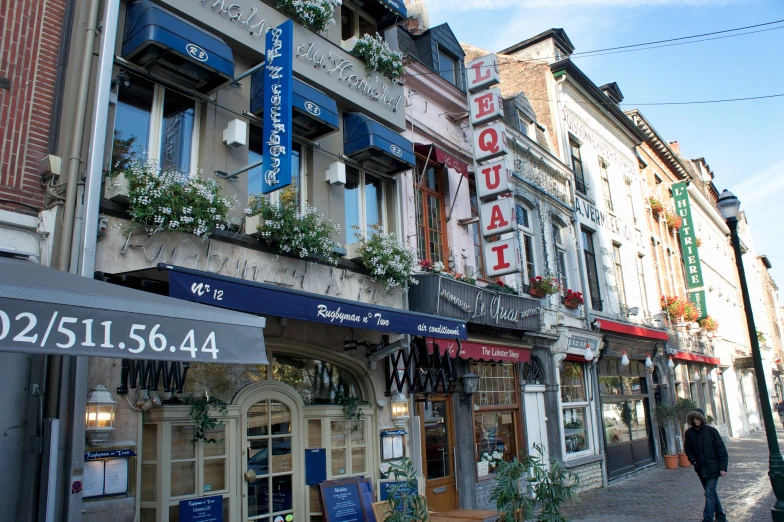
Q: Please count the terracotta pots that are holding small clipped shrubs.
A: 2